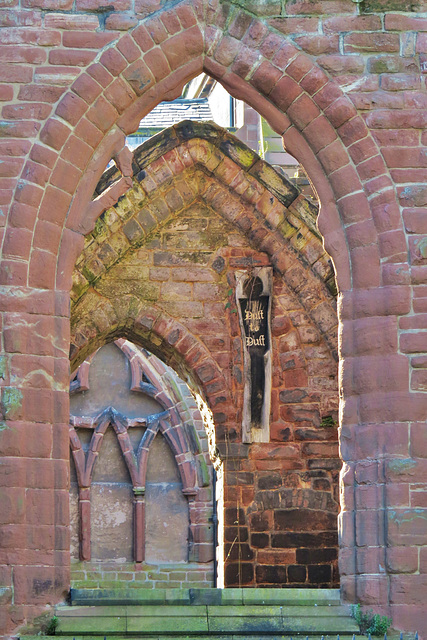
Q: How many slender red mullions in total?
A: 2